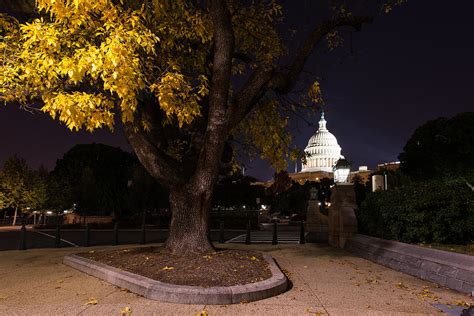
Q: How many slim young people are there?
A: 0